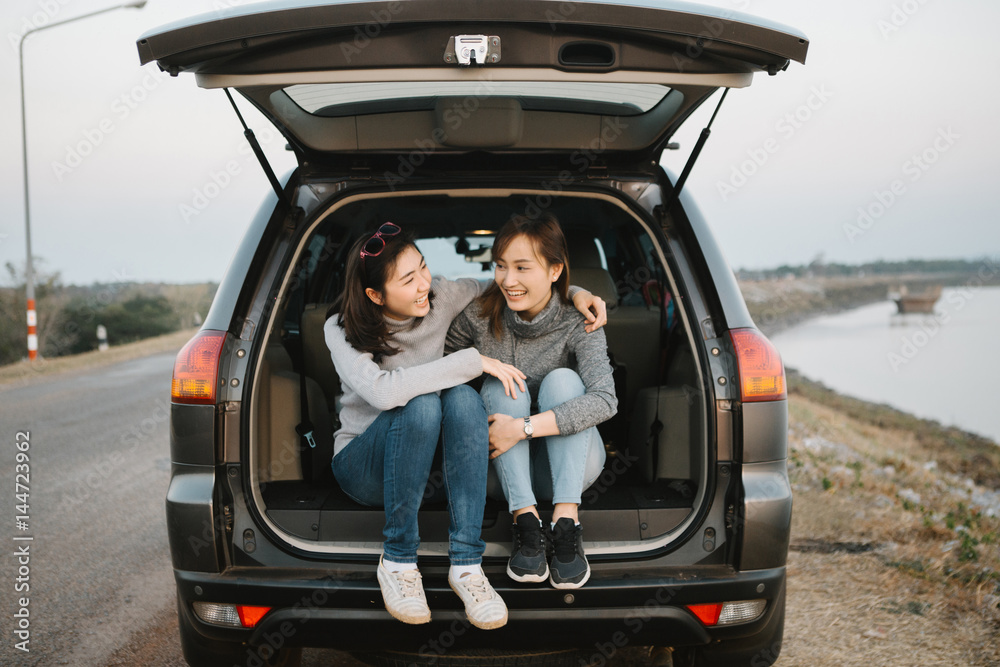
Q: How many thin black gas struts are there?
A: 2